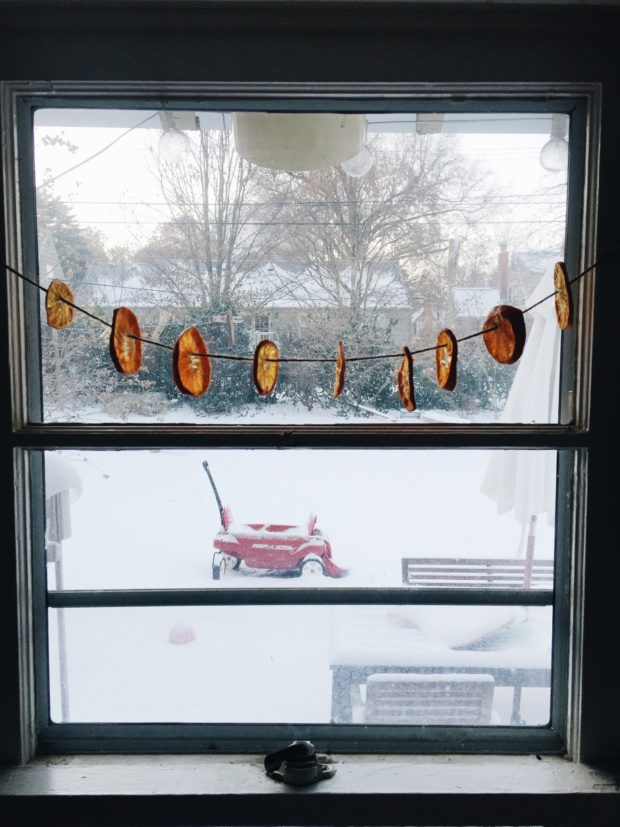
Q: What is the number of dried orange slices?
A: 9